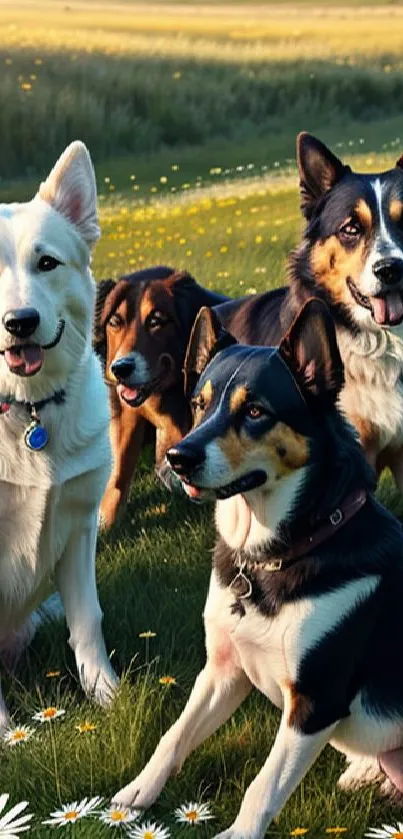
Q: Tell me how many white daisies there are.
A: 8